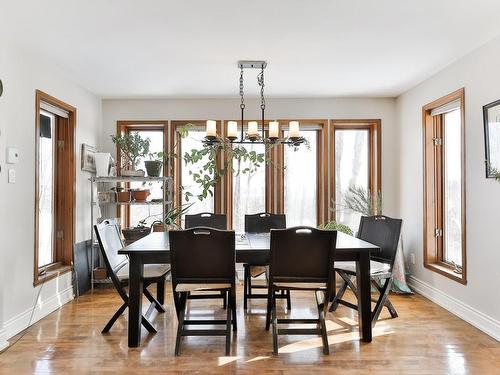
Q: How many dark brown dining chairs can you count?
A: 6